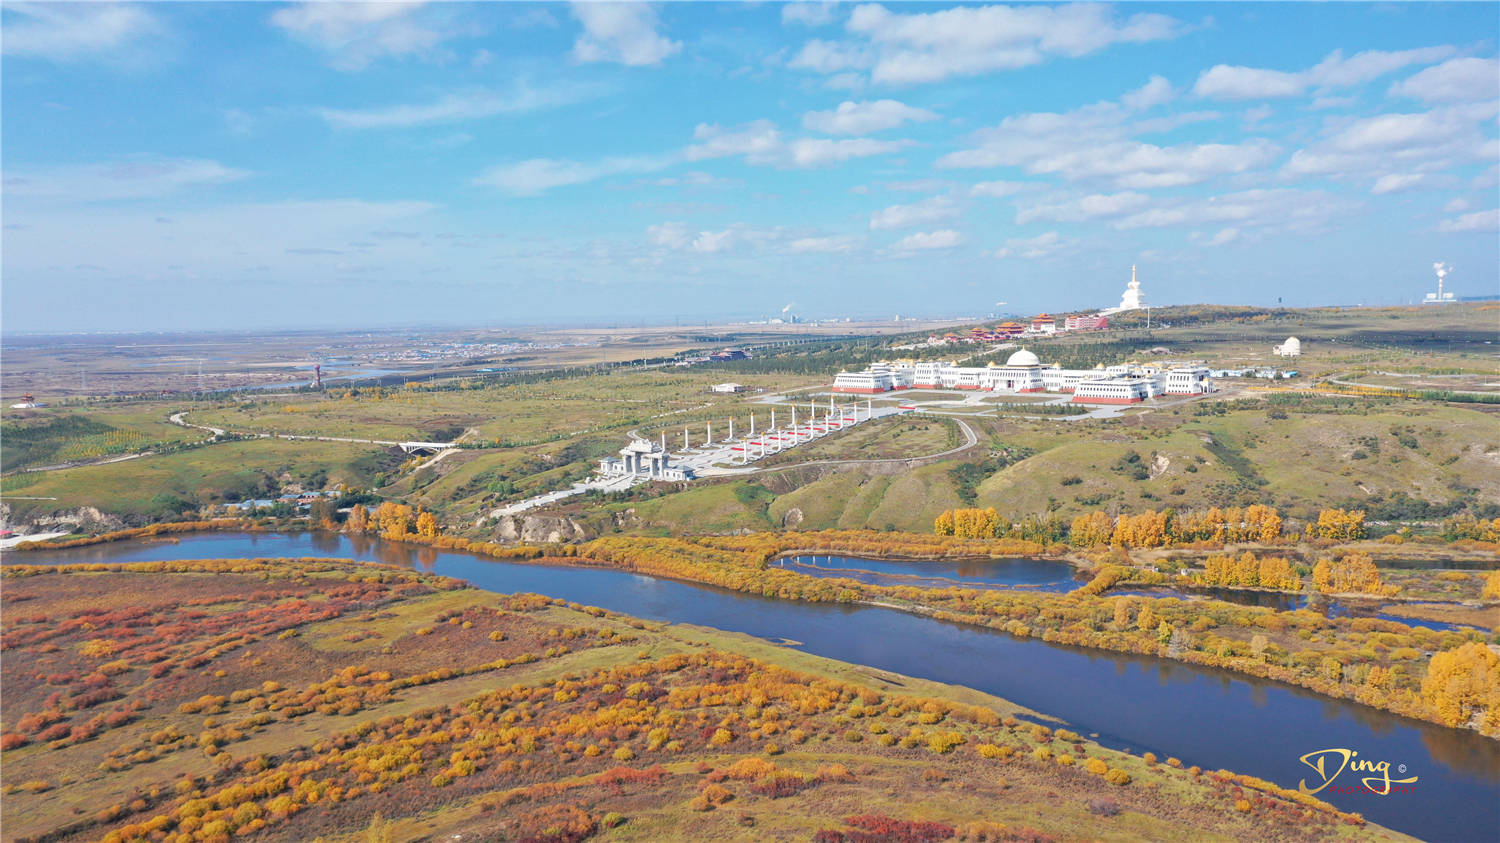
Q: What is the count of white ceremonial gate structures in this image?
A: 1